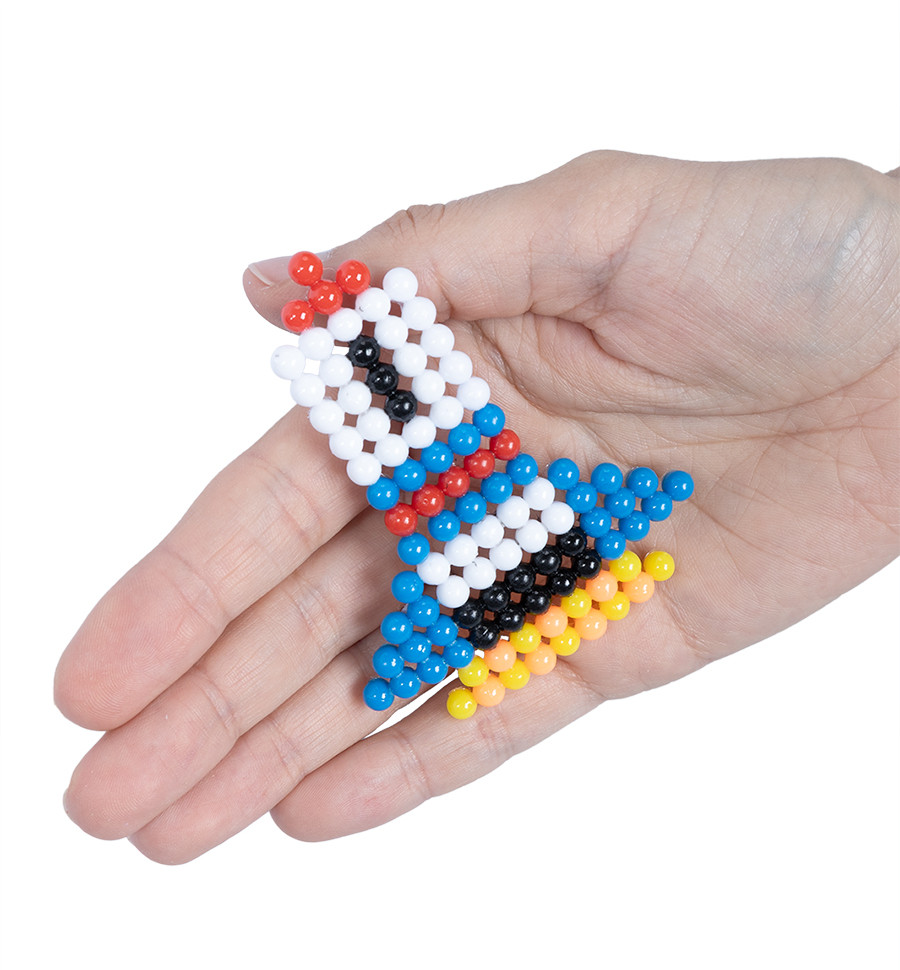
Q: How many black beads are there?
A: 13